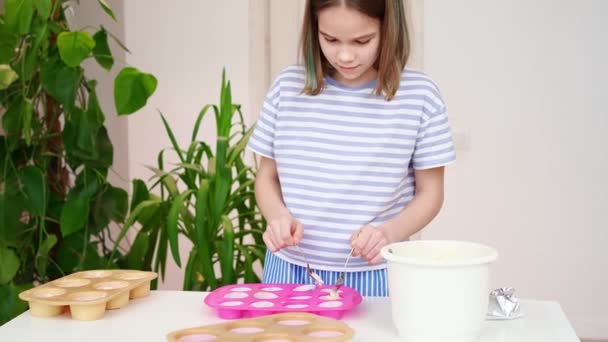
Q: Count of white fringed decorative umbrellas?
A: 0